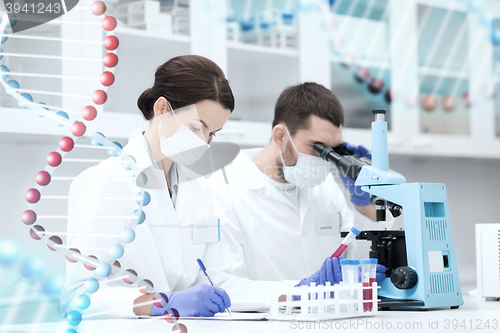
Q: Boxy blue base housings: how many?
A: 1